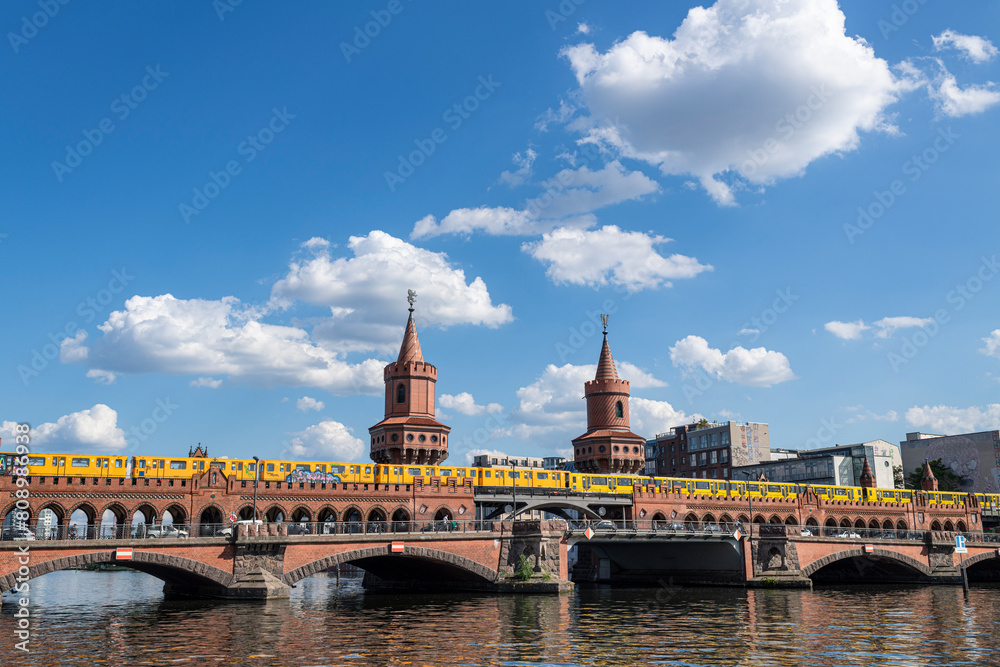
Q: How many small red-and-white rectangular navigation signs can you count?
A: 3